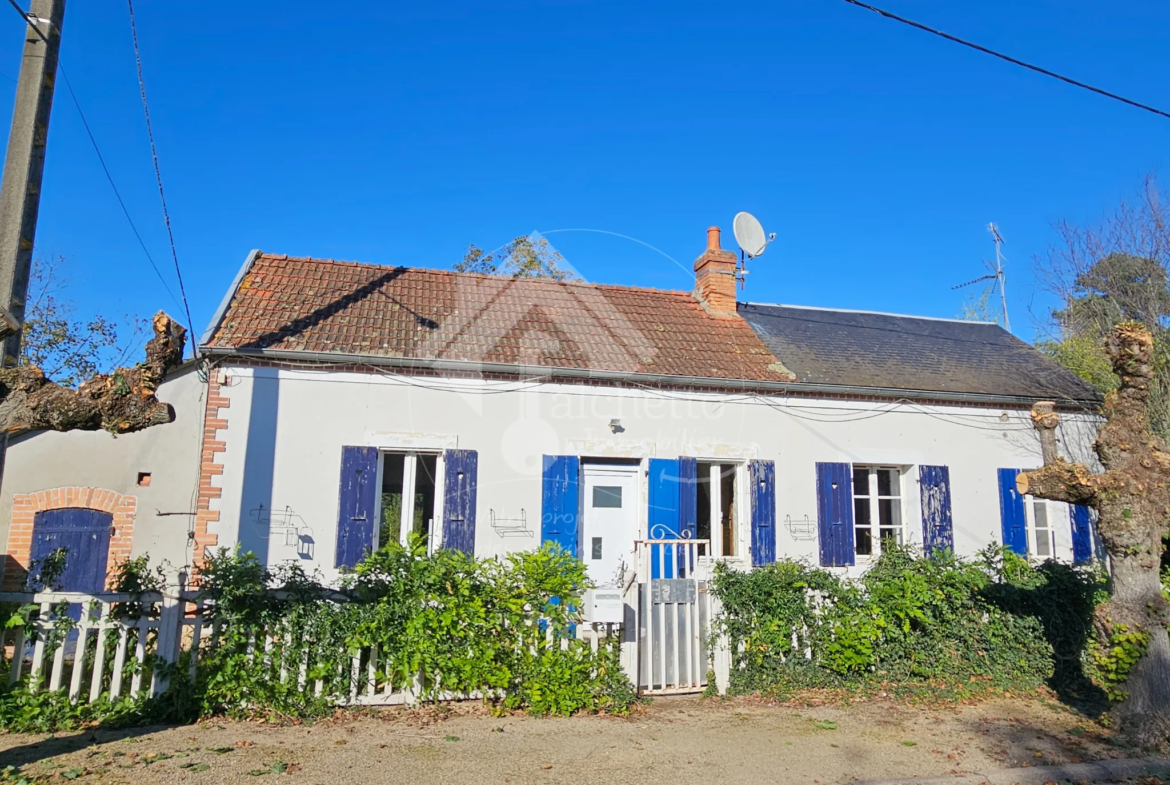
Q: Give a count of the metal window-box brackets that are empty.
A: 3